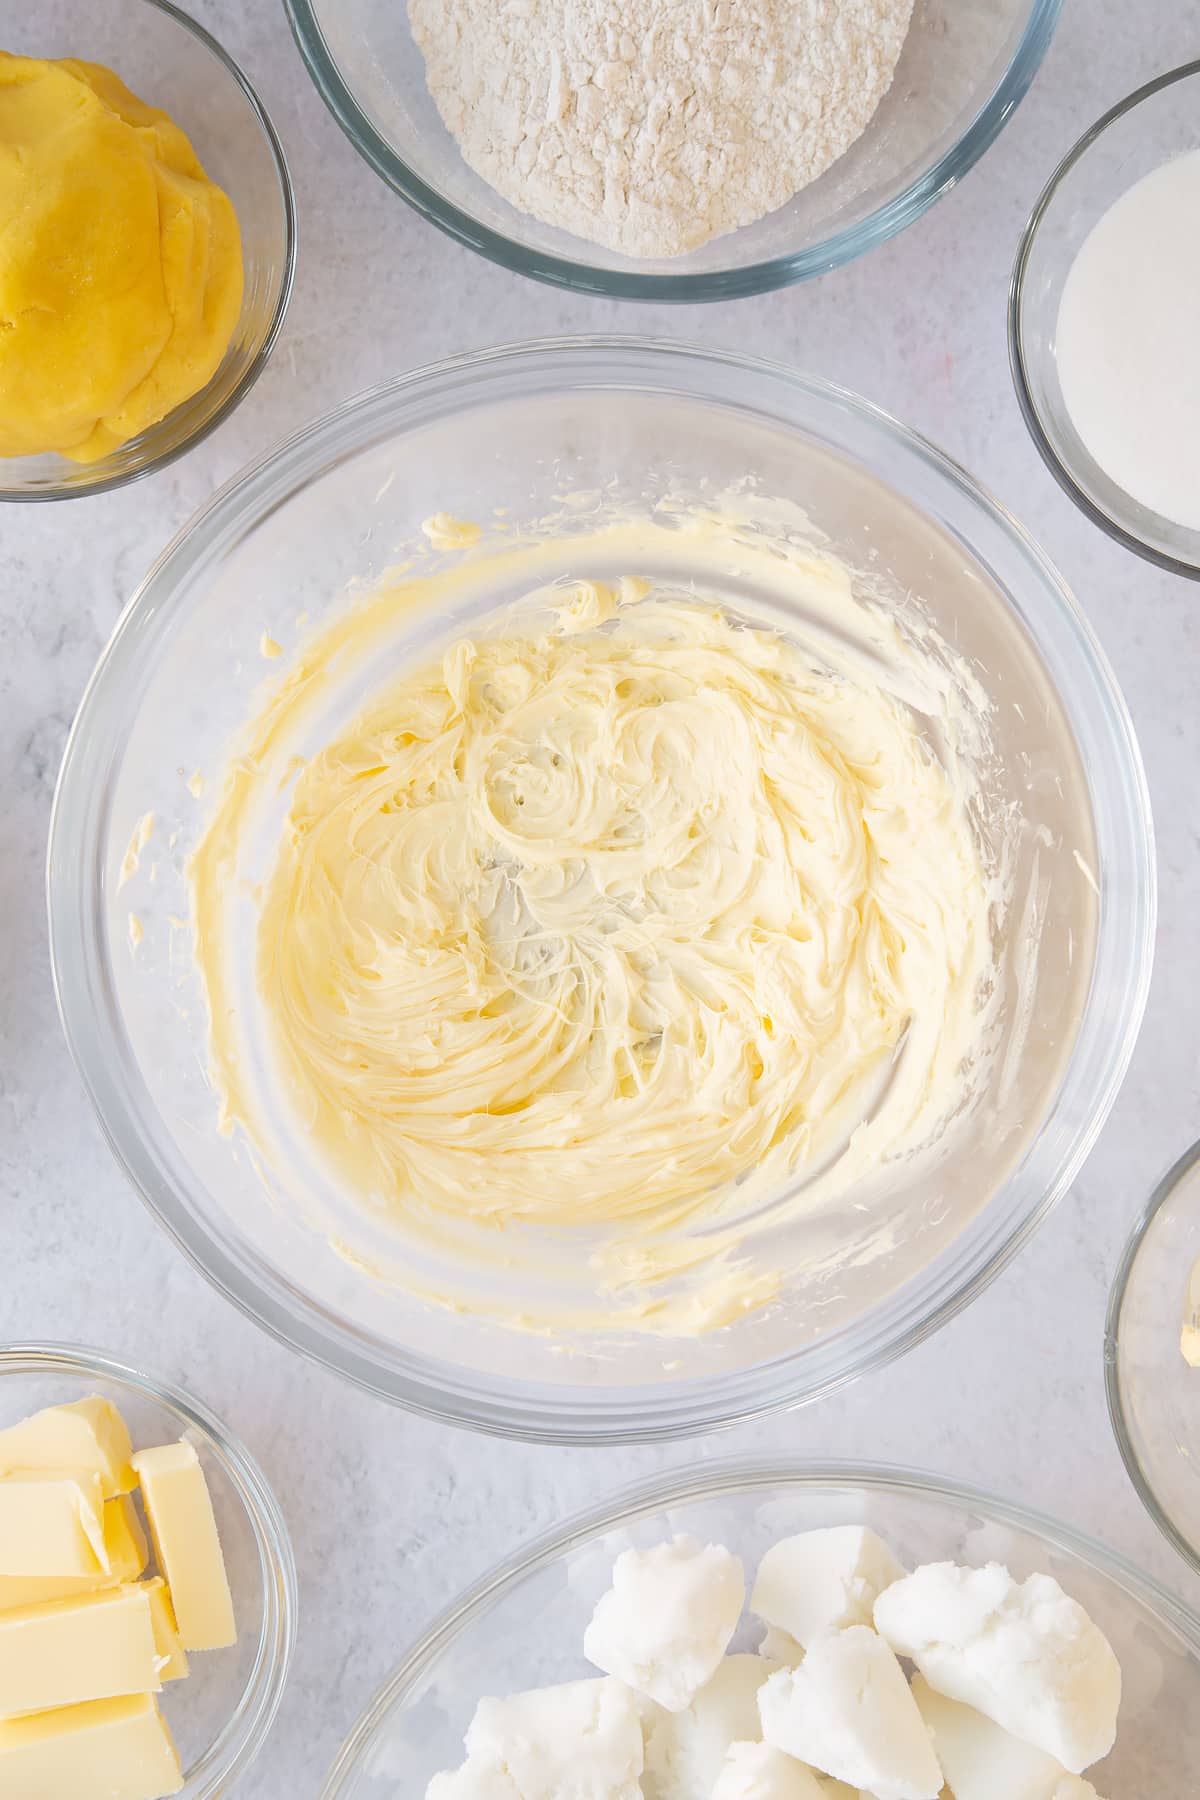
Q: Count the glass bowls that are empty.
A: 0